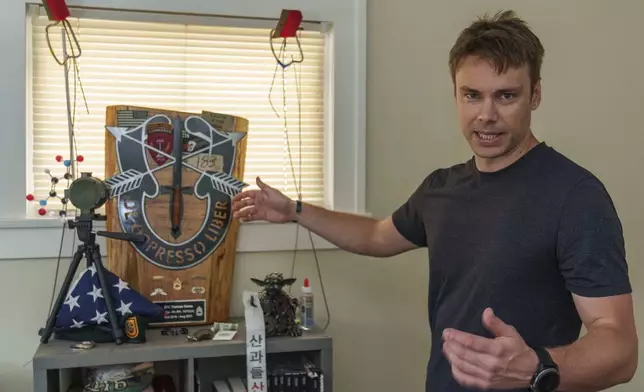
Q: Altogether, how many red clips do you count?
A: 2